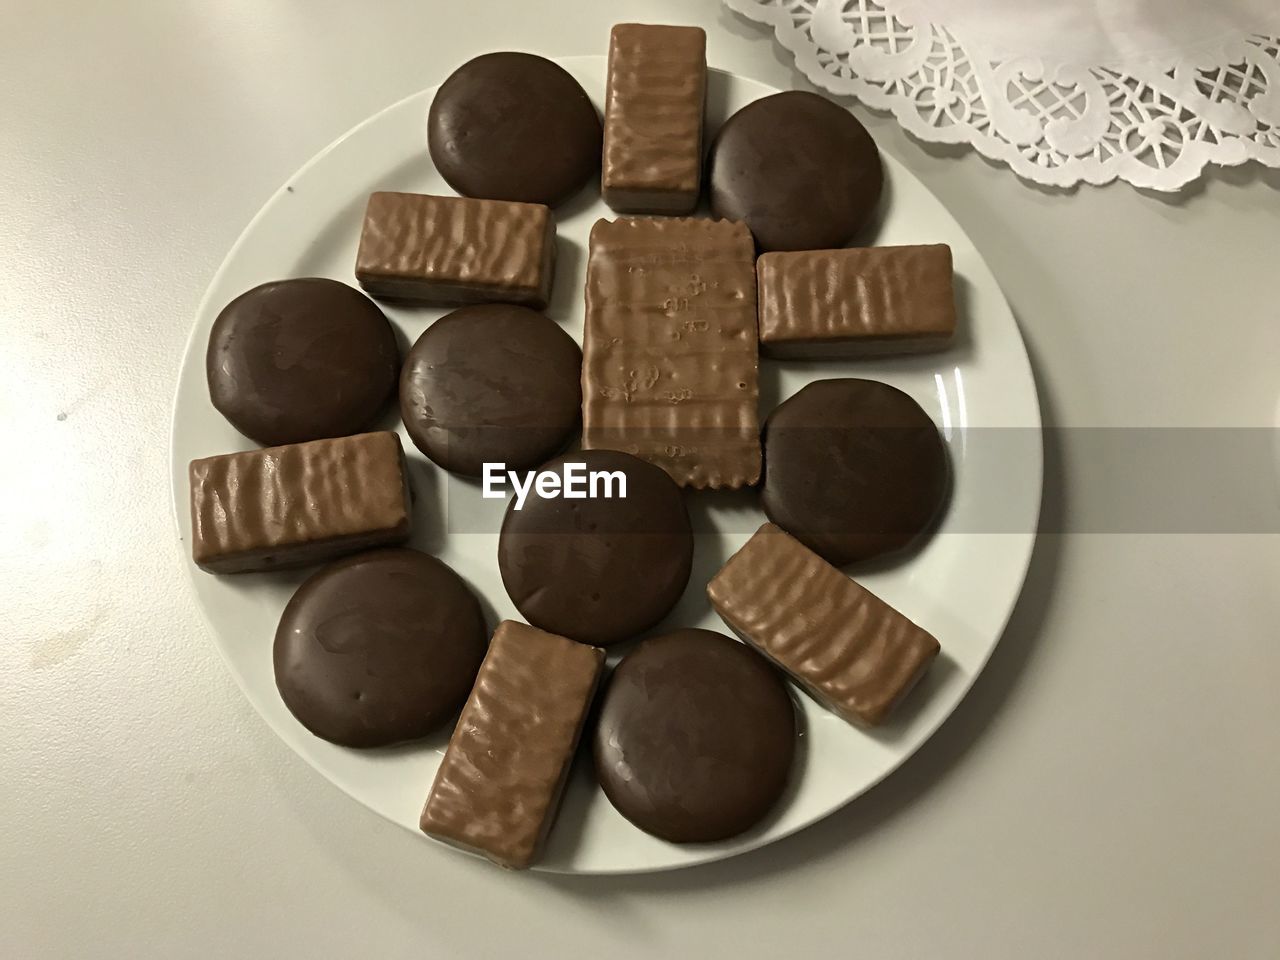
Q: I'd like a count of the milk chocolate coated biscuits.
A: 7